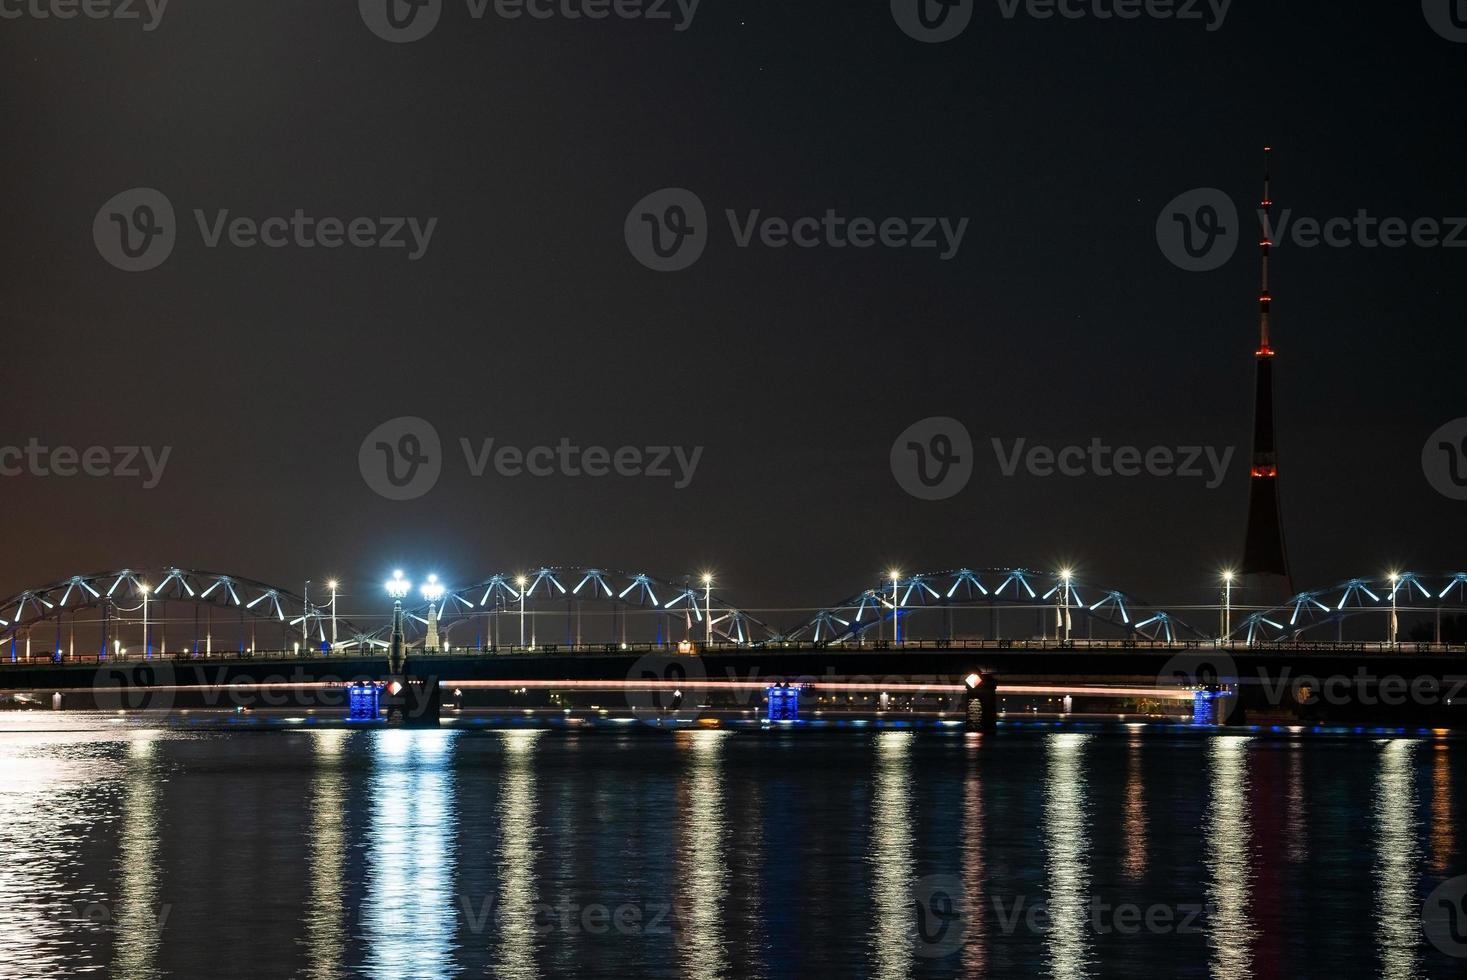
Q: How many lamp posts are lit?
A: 10